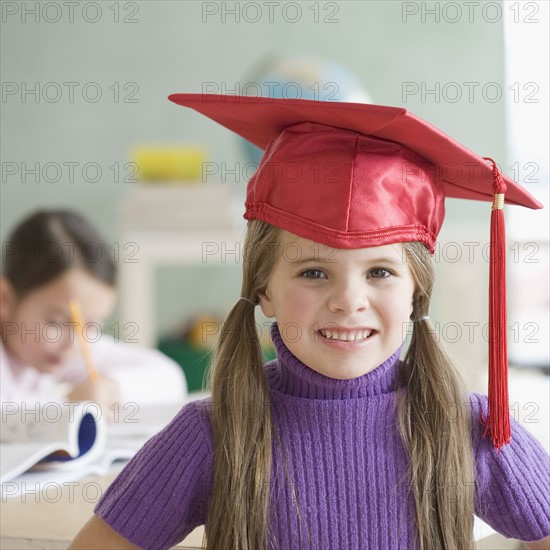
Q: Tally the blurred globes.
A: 1